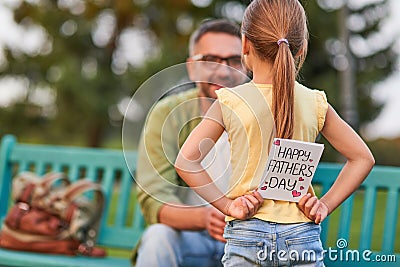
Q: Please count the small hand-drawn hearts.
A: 7